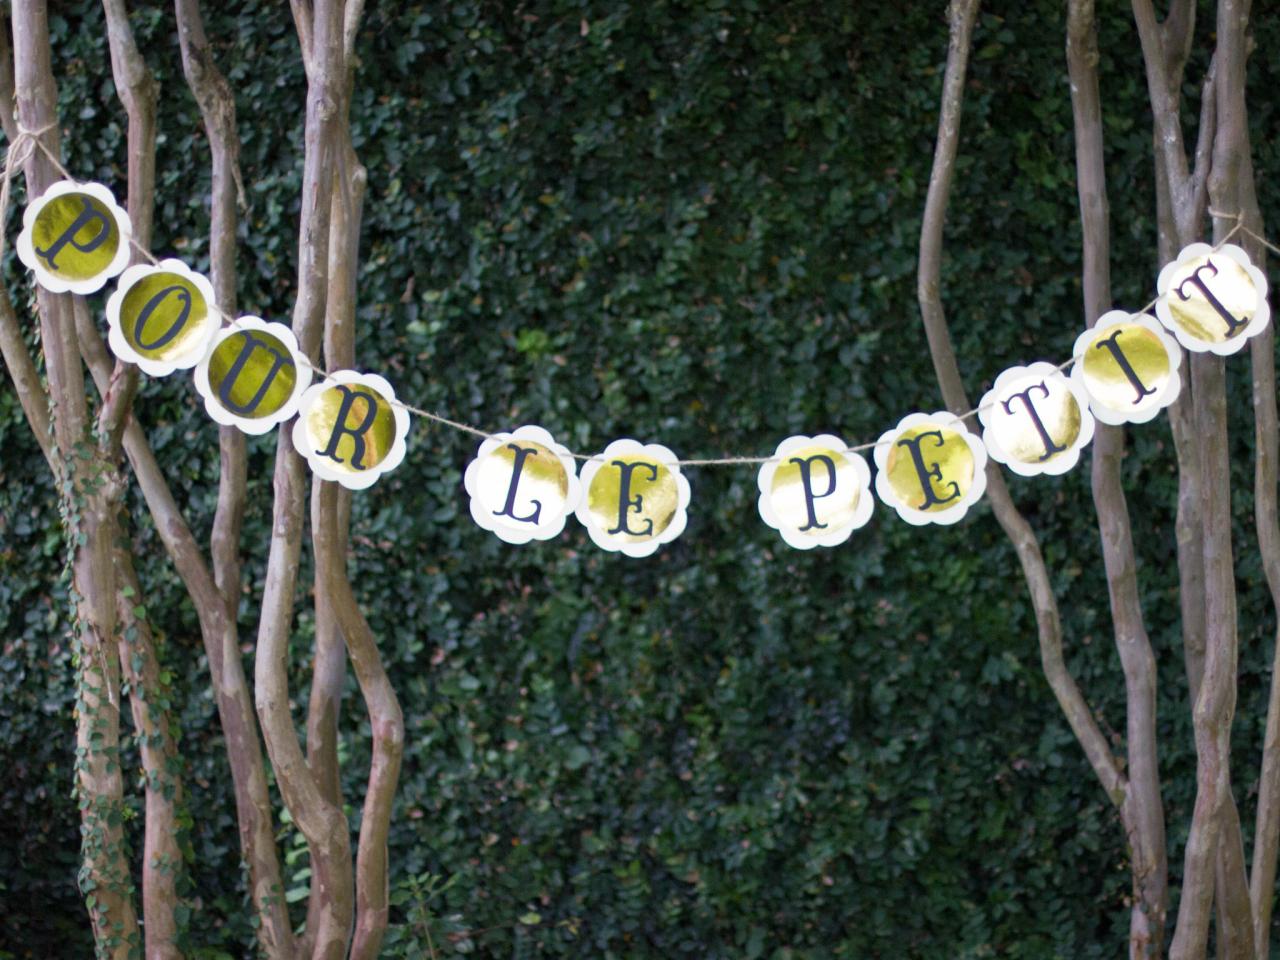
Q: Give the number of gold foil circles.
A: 11